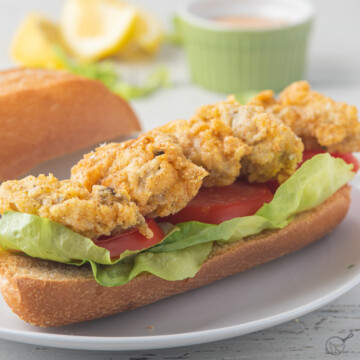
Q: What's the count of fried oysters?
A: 5